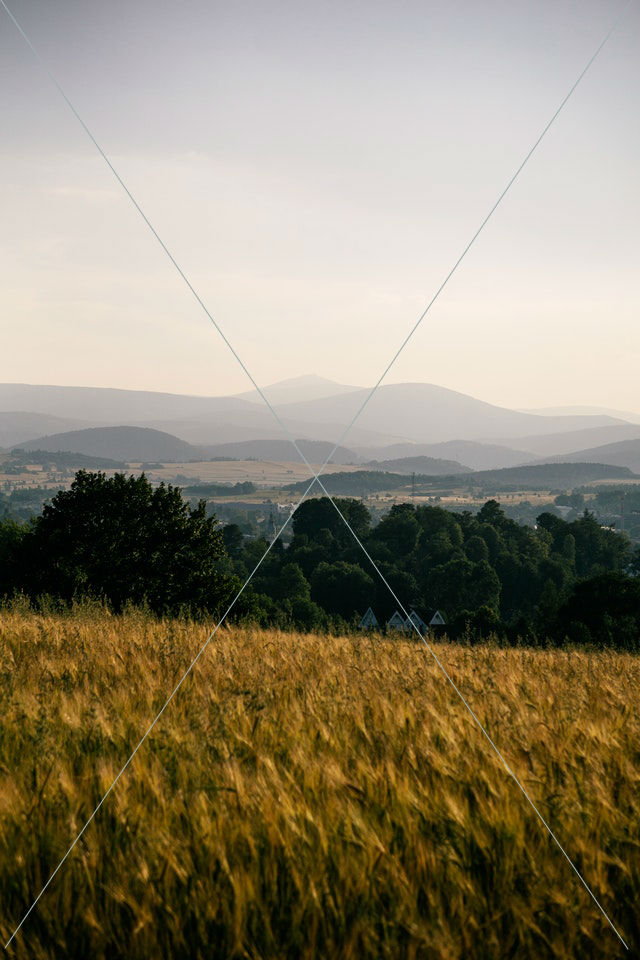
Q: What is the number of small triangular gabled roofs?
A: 4